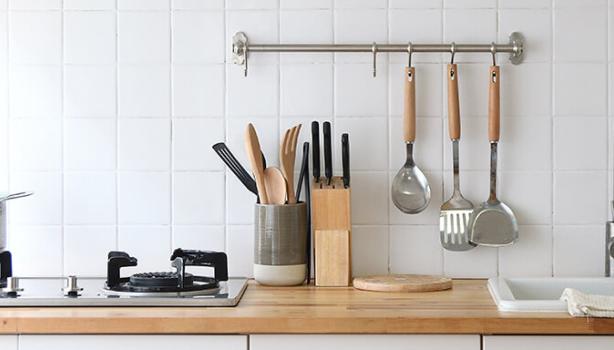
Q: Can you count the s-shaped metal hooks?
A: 5